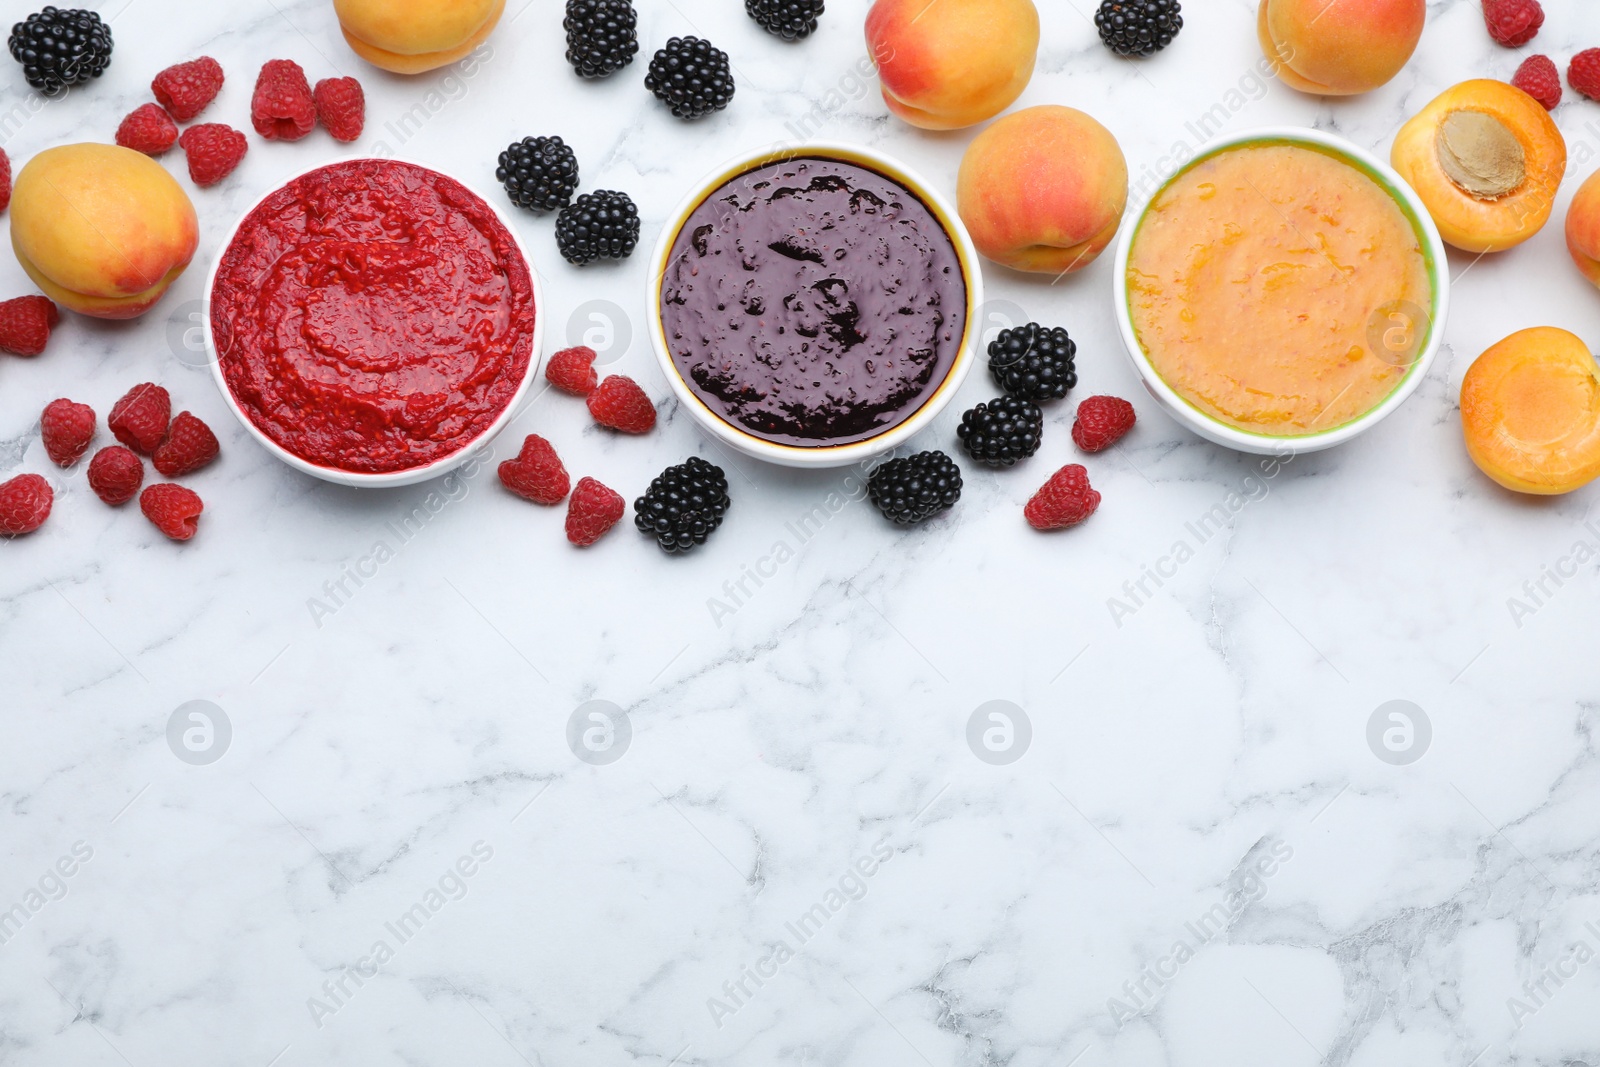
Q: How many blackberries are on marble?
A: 11